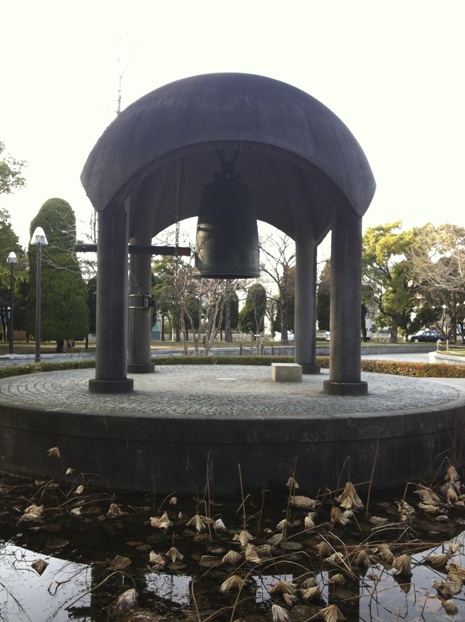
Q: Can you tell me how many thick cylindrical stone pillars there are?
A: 4